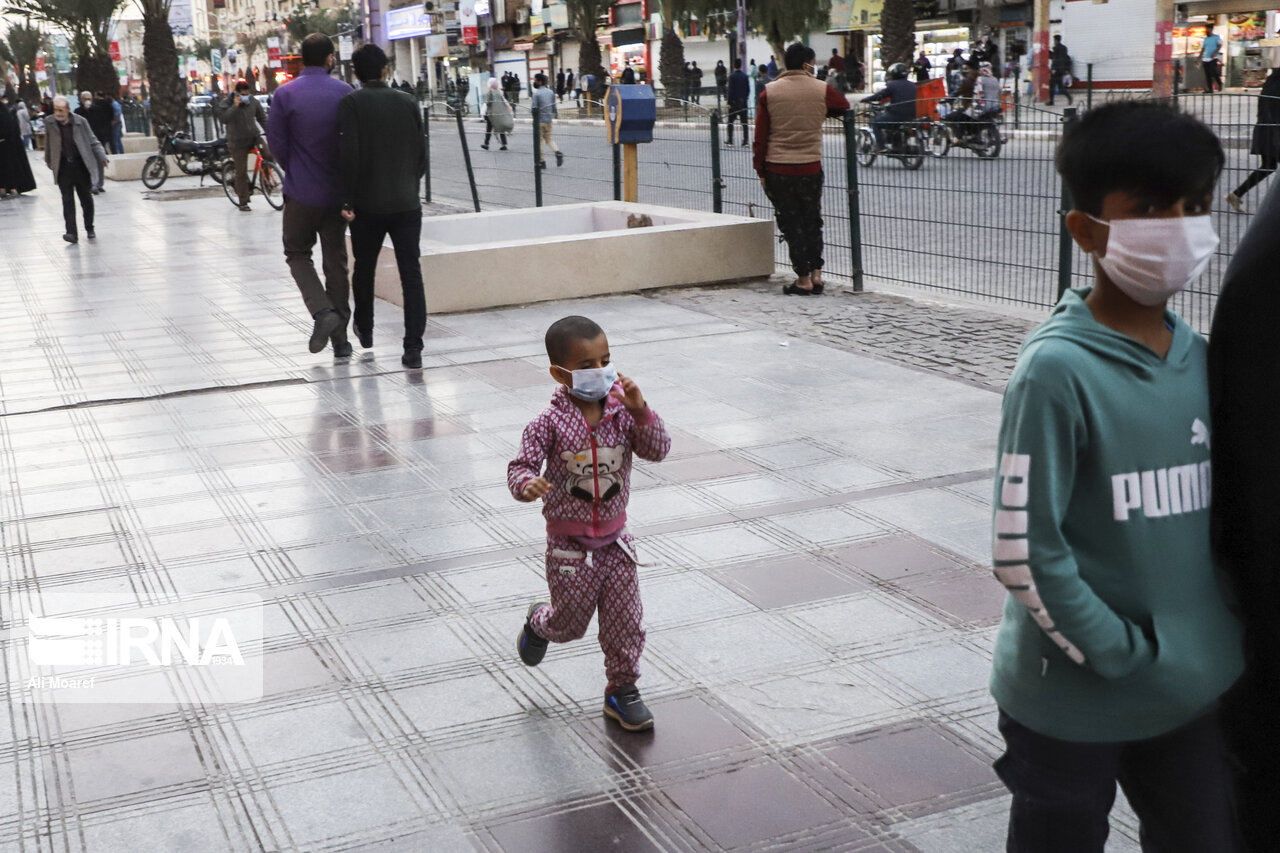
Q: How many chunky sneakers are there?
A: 2